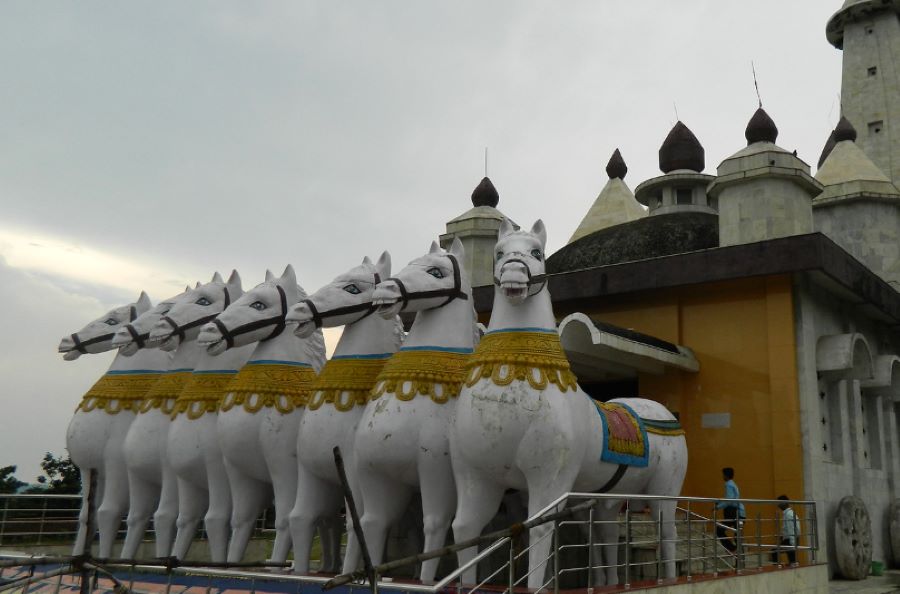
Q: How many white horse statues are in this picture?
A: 7